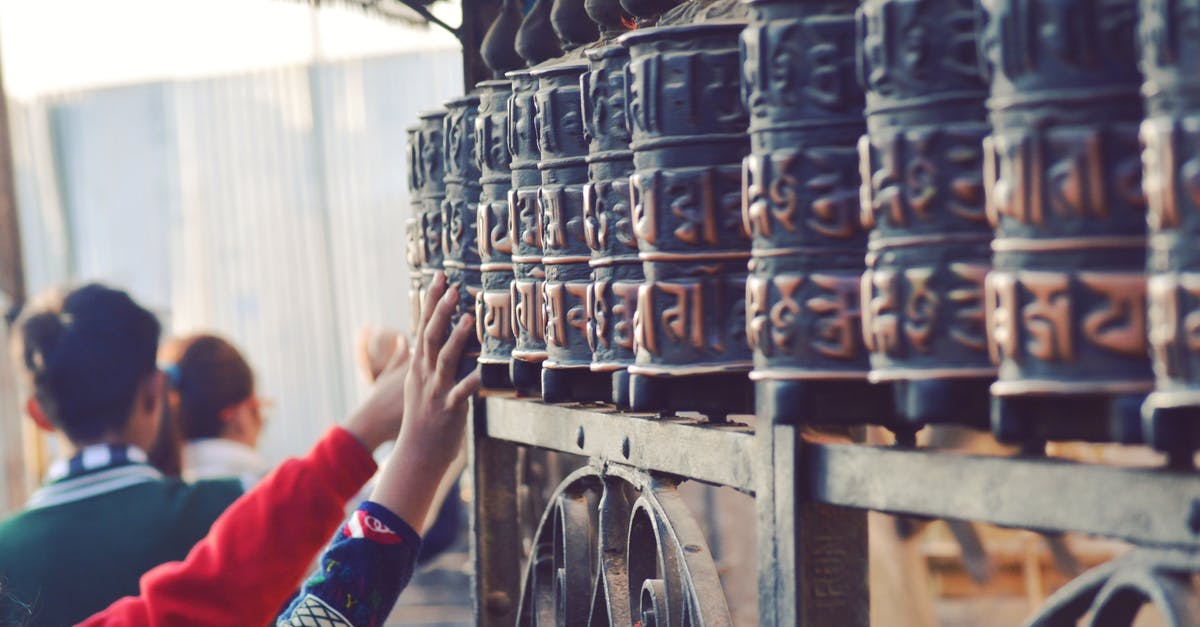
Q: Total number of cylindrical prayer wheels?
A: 12